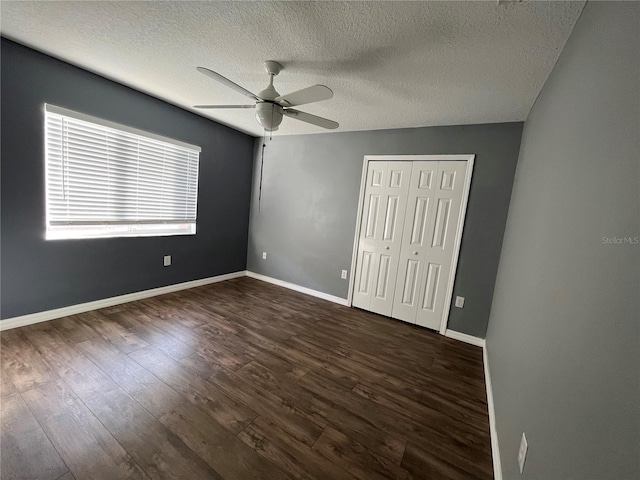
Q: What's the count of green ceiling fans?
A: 0